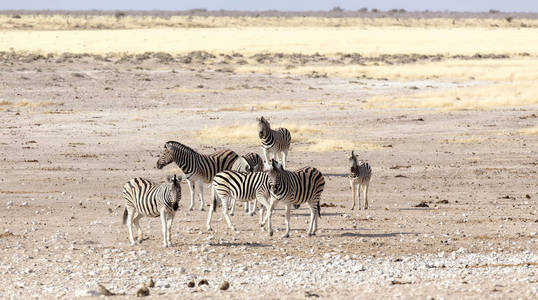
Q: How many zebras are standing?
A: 7